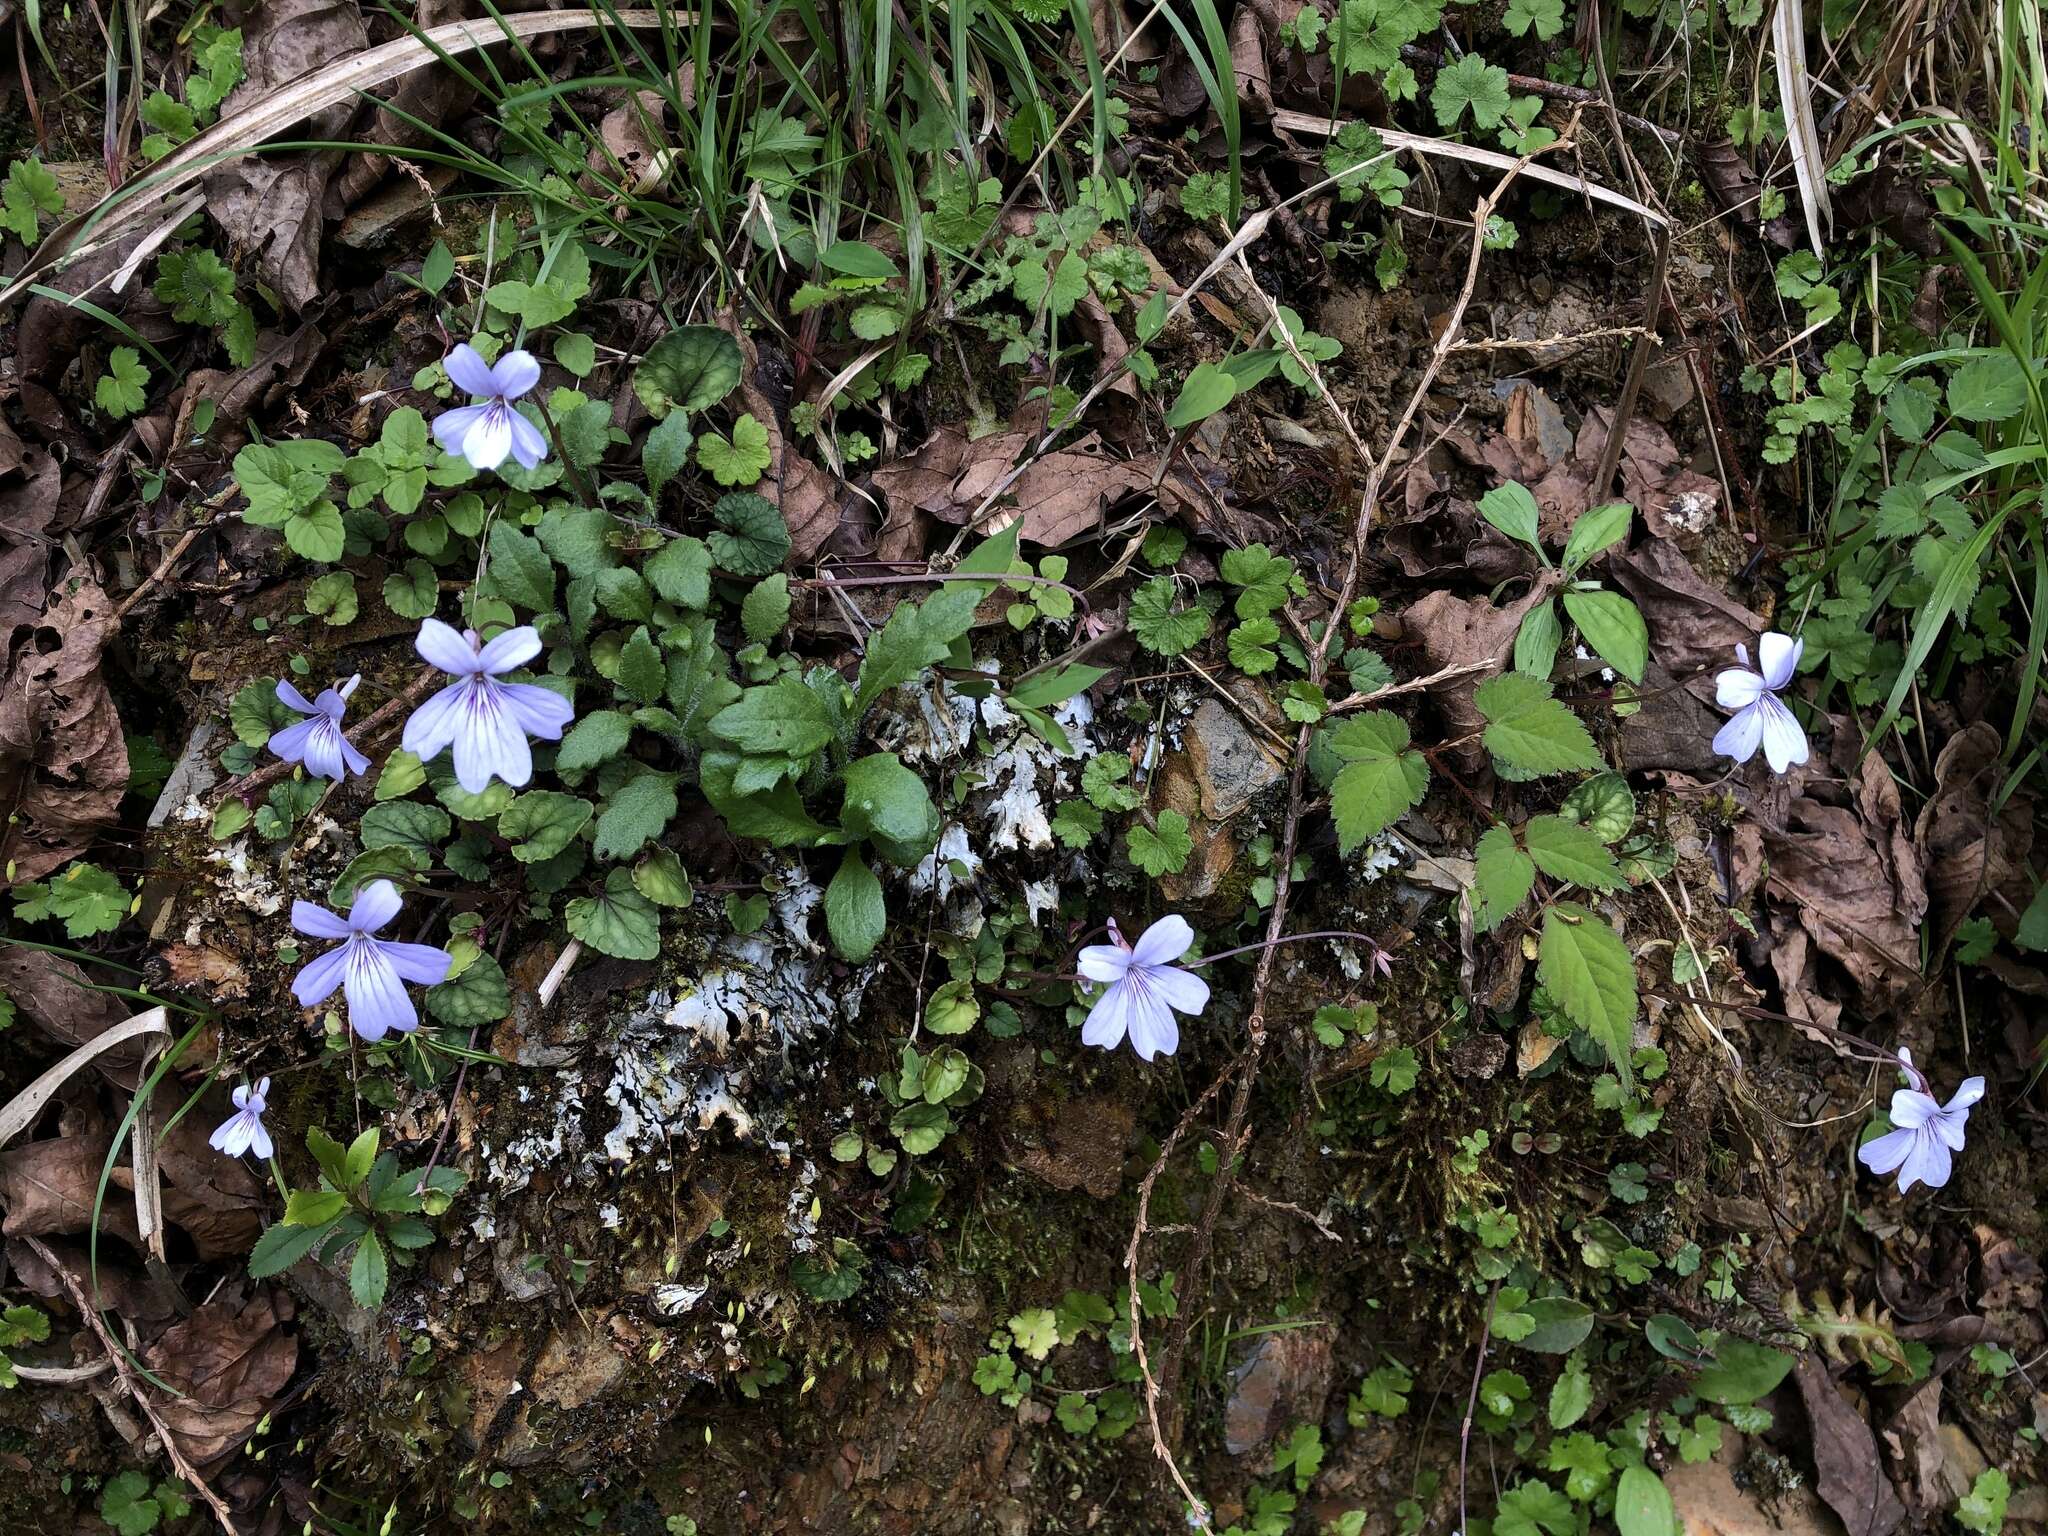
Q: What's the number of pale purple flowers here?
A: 8